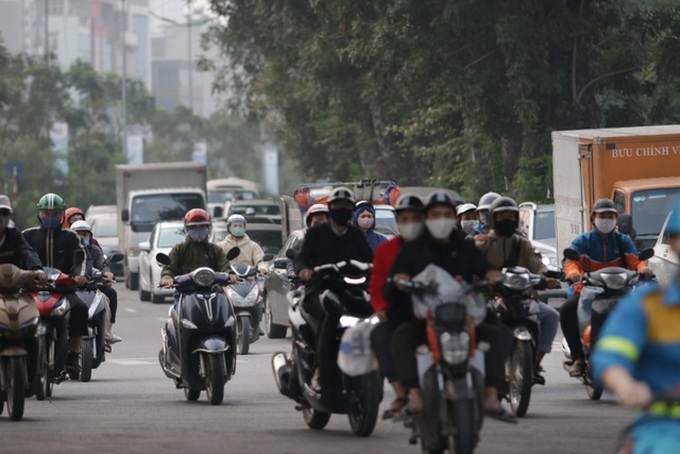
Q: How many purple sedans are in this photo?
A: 0